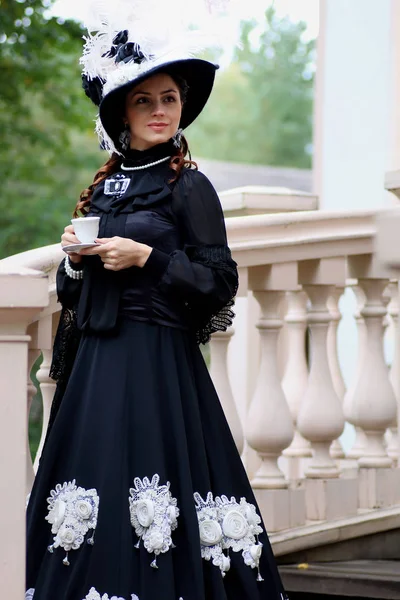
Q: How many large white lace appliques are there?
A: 3